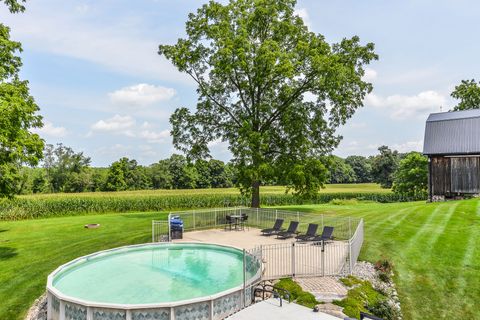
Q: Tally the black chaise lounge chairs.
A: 4